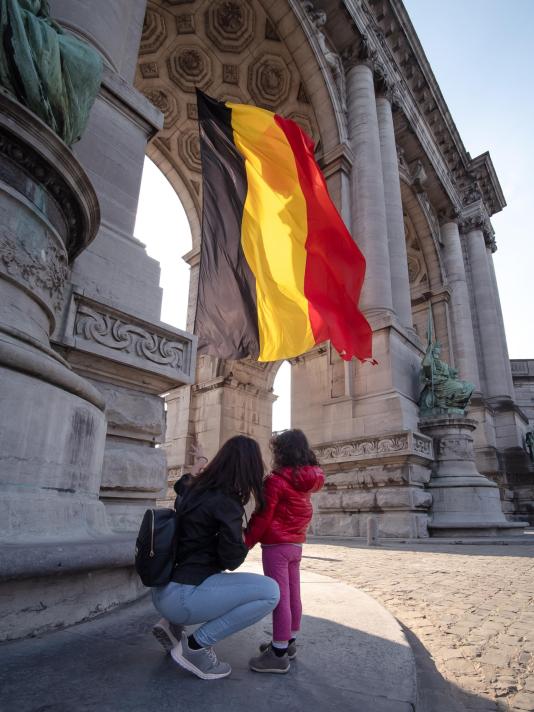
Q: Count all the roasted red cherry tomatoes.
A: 0